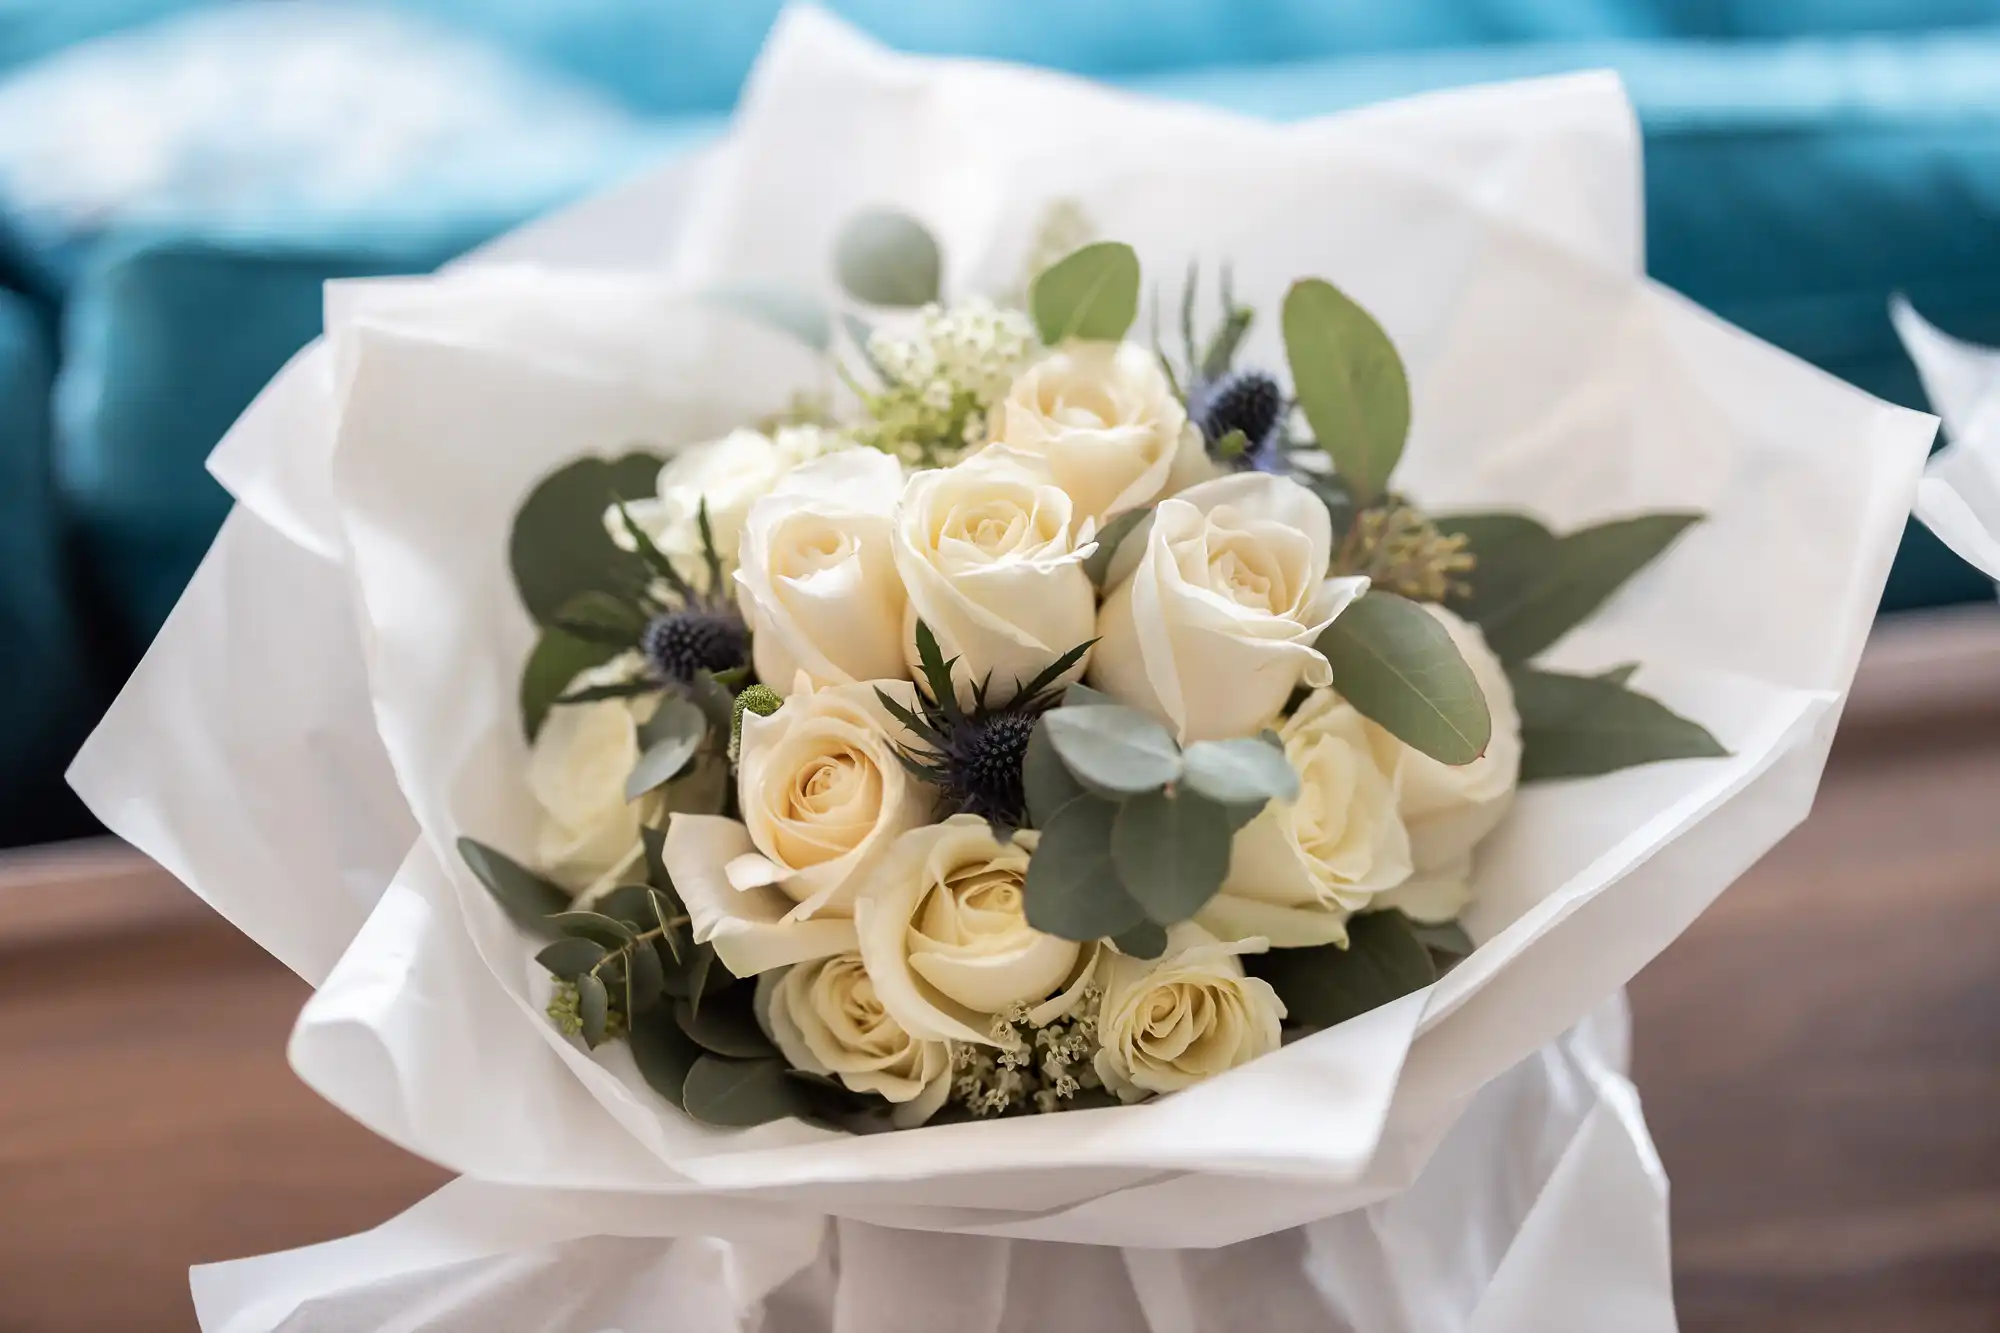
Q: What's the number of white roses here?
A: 12